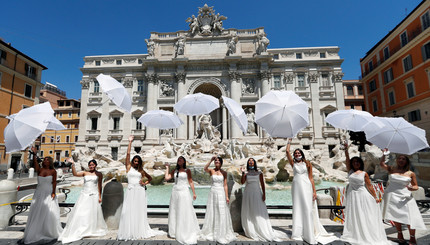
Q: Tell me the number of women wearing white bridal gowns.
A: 9